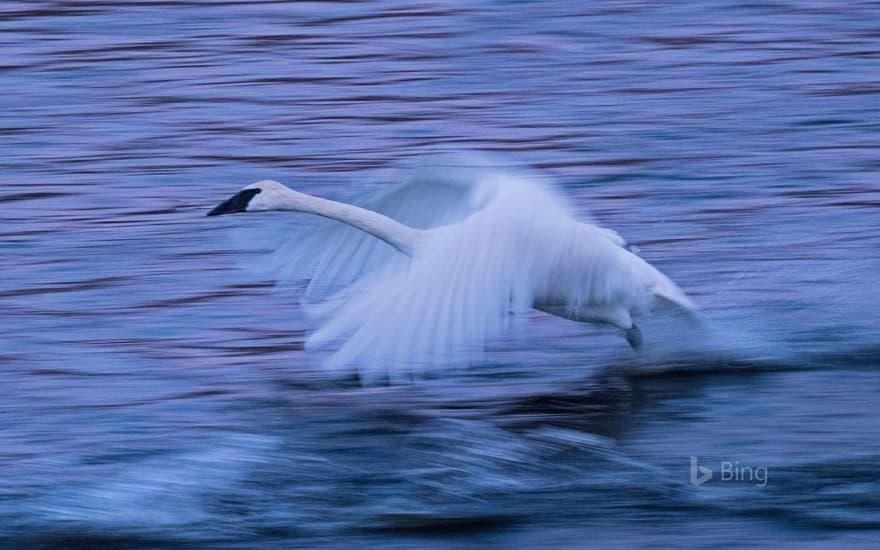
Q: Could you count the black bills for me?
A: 1